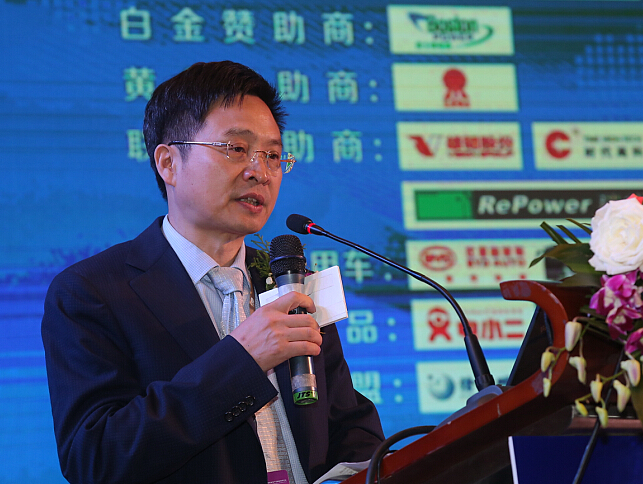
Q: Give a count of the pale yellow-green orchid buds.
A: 9